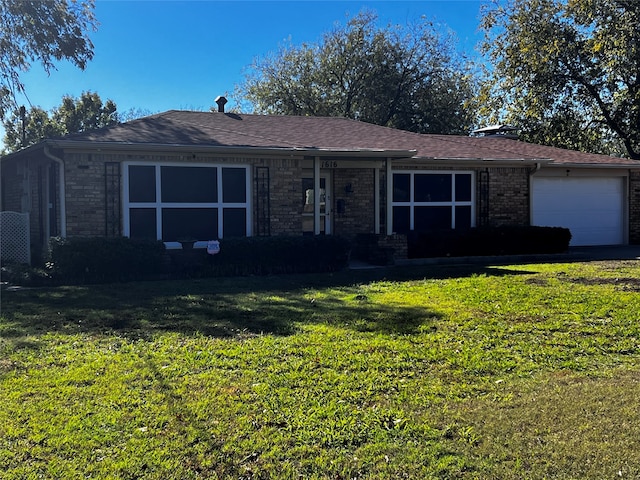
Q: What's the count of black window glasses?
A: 12